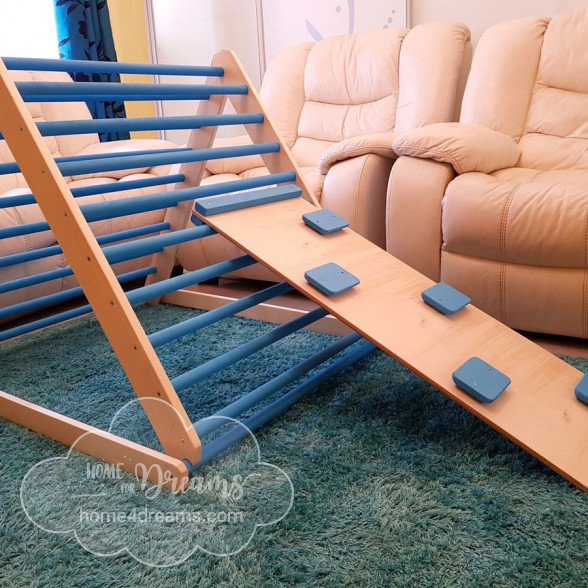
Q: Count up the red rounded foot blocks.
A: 0